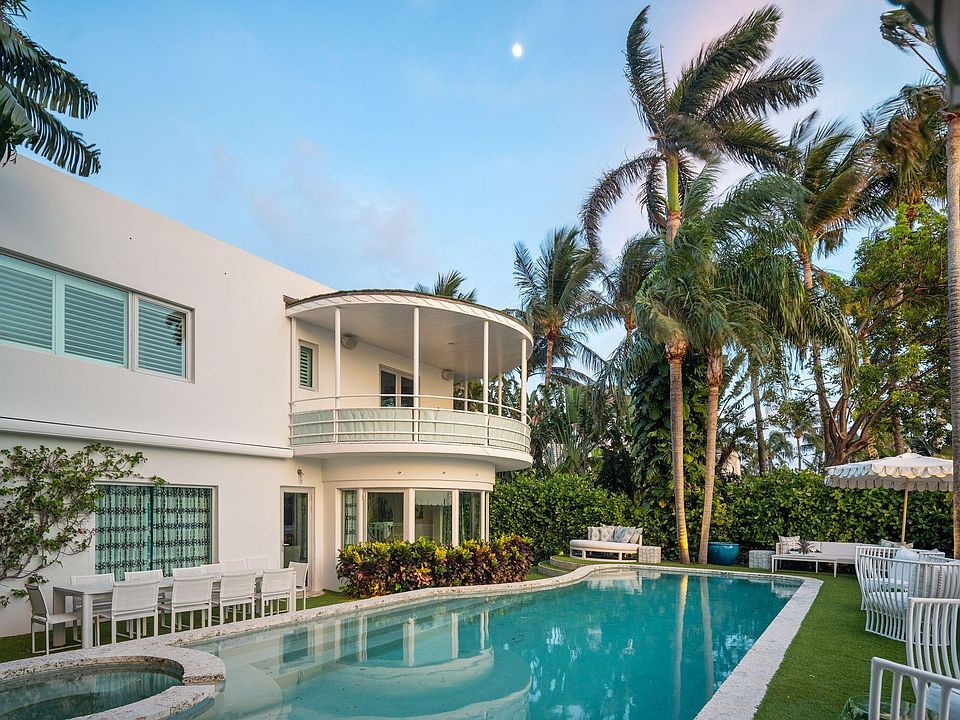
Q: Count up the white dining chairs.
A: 12